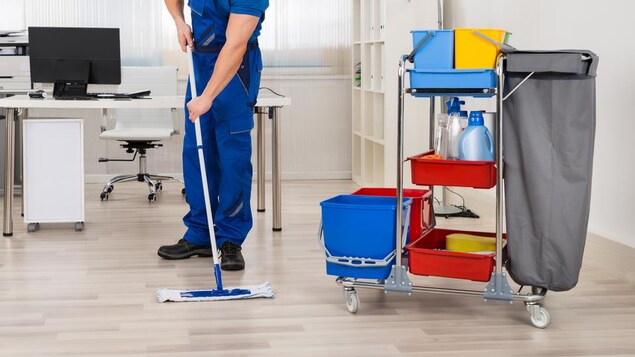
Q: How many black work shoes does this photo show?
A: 2